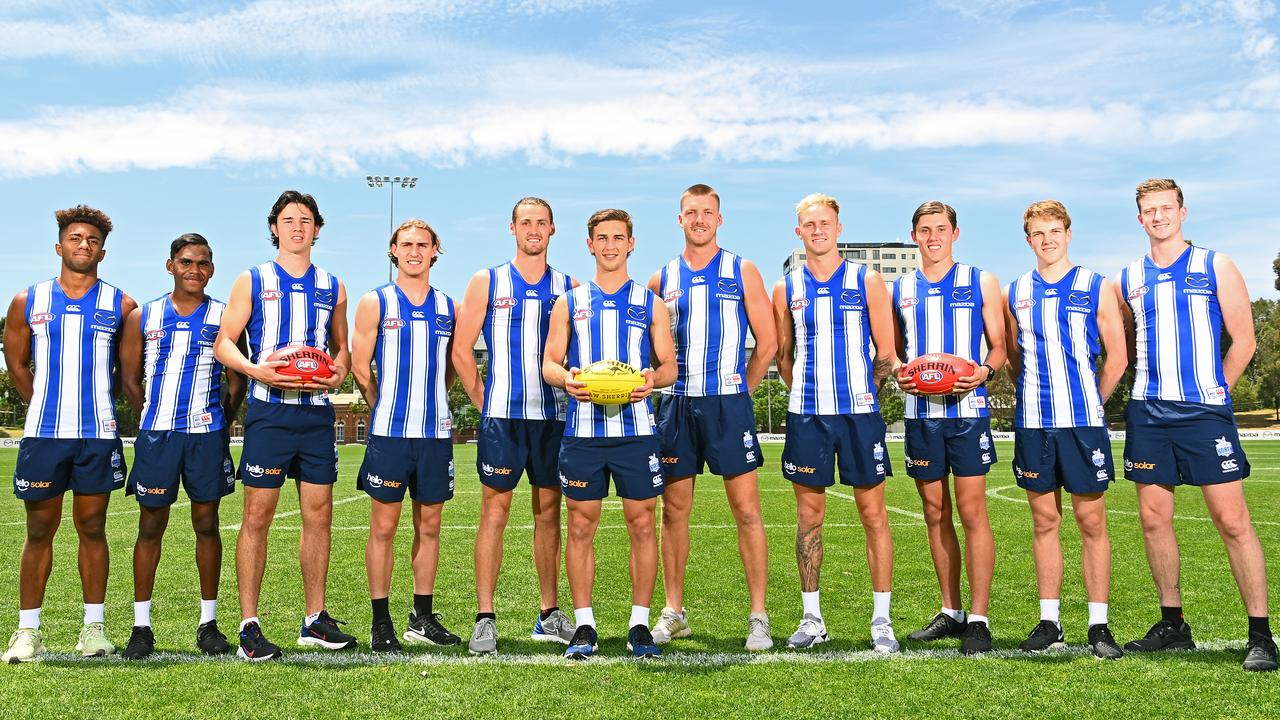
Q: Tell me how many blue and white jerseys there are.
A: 11